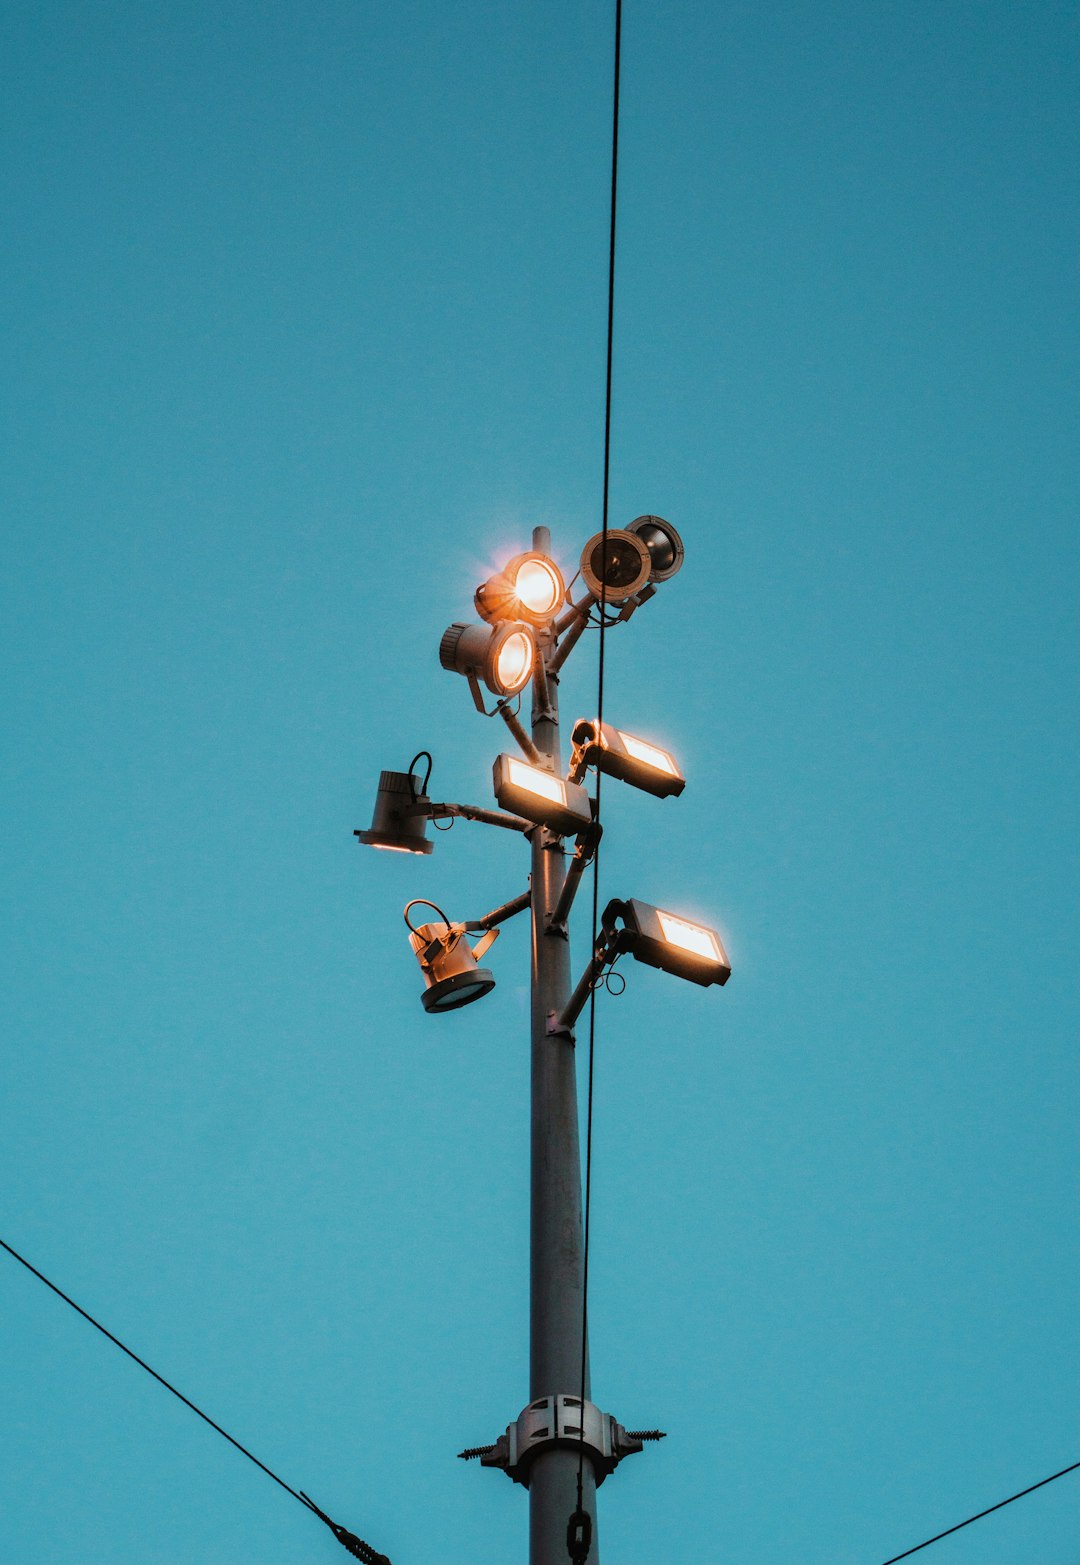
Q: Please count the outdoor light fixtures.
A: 9